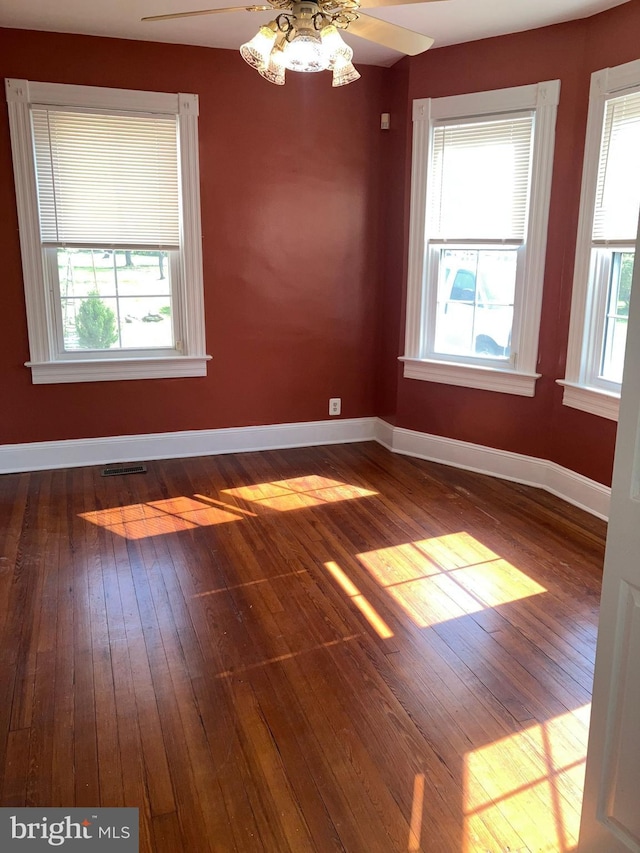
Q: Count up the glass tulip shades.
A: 5